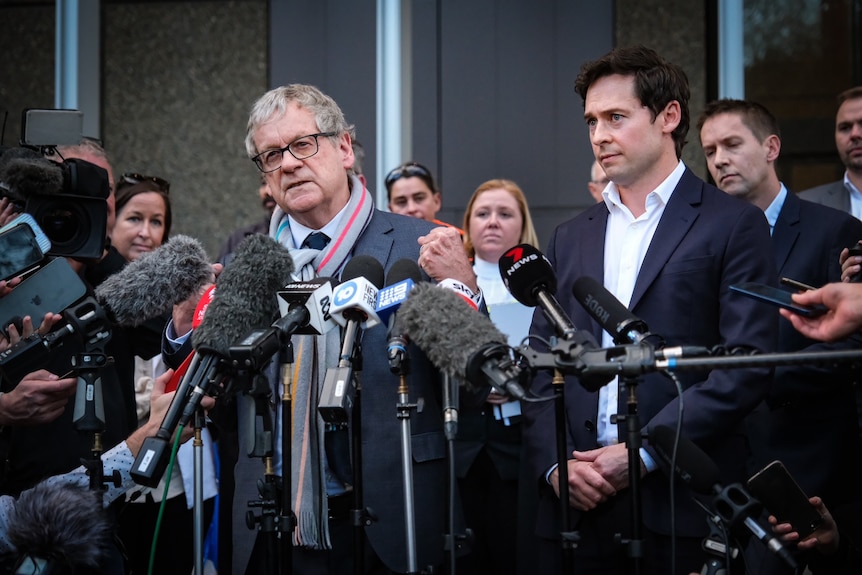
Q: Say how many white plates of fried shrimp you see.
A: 0